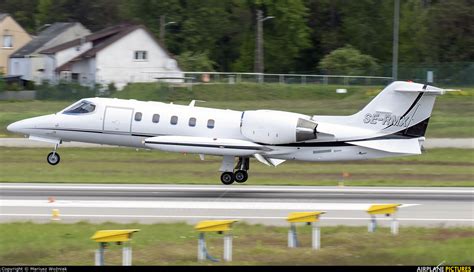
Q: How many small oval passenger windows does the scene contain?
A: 5